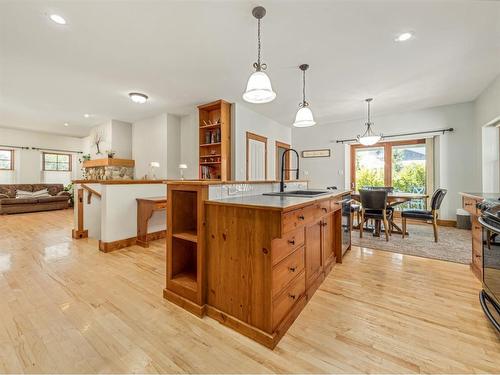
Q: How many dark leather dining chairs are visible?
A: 4